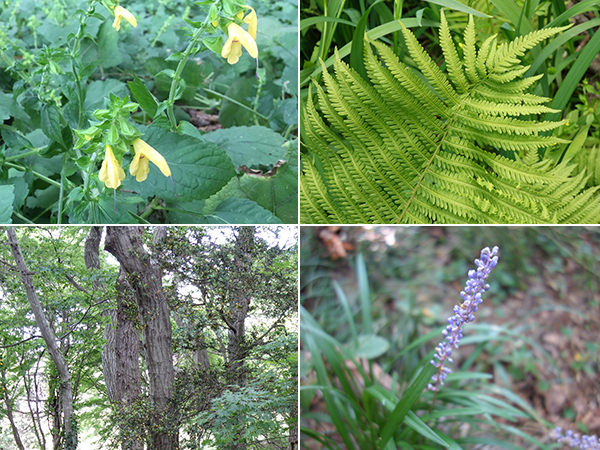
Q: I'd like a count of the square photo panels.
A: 4